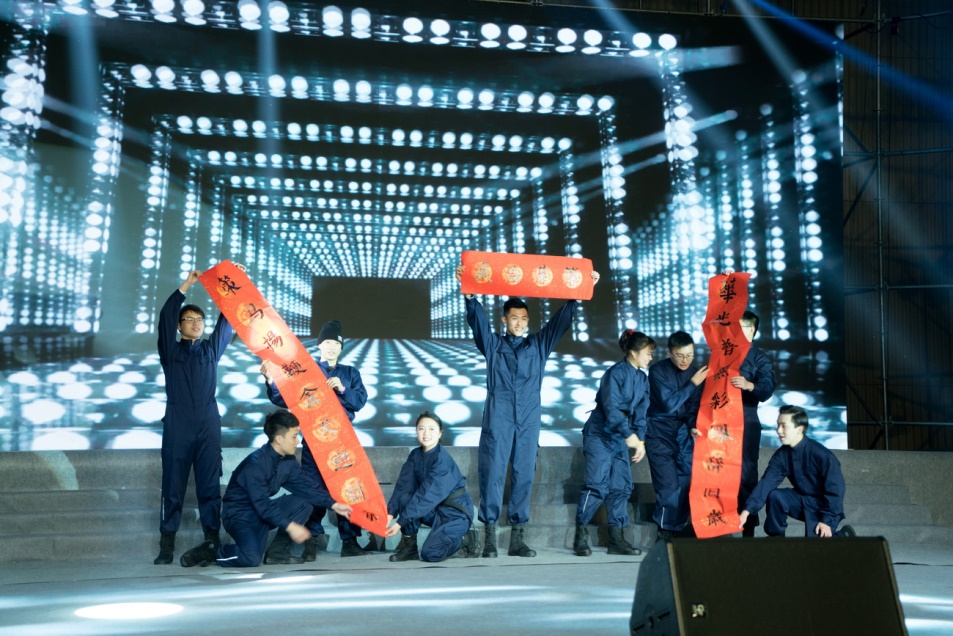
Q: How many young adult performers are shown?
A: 9